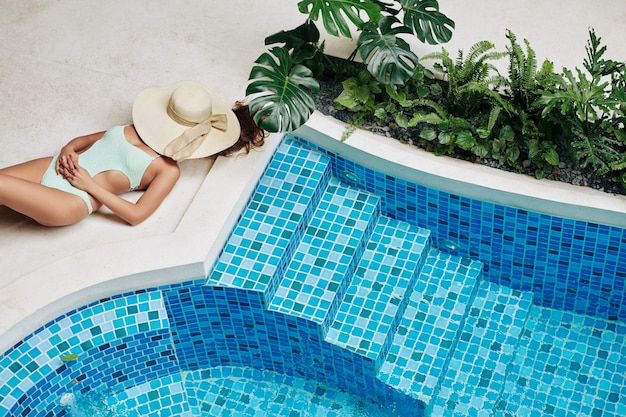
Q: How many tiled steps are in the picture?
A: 5